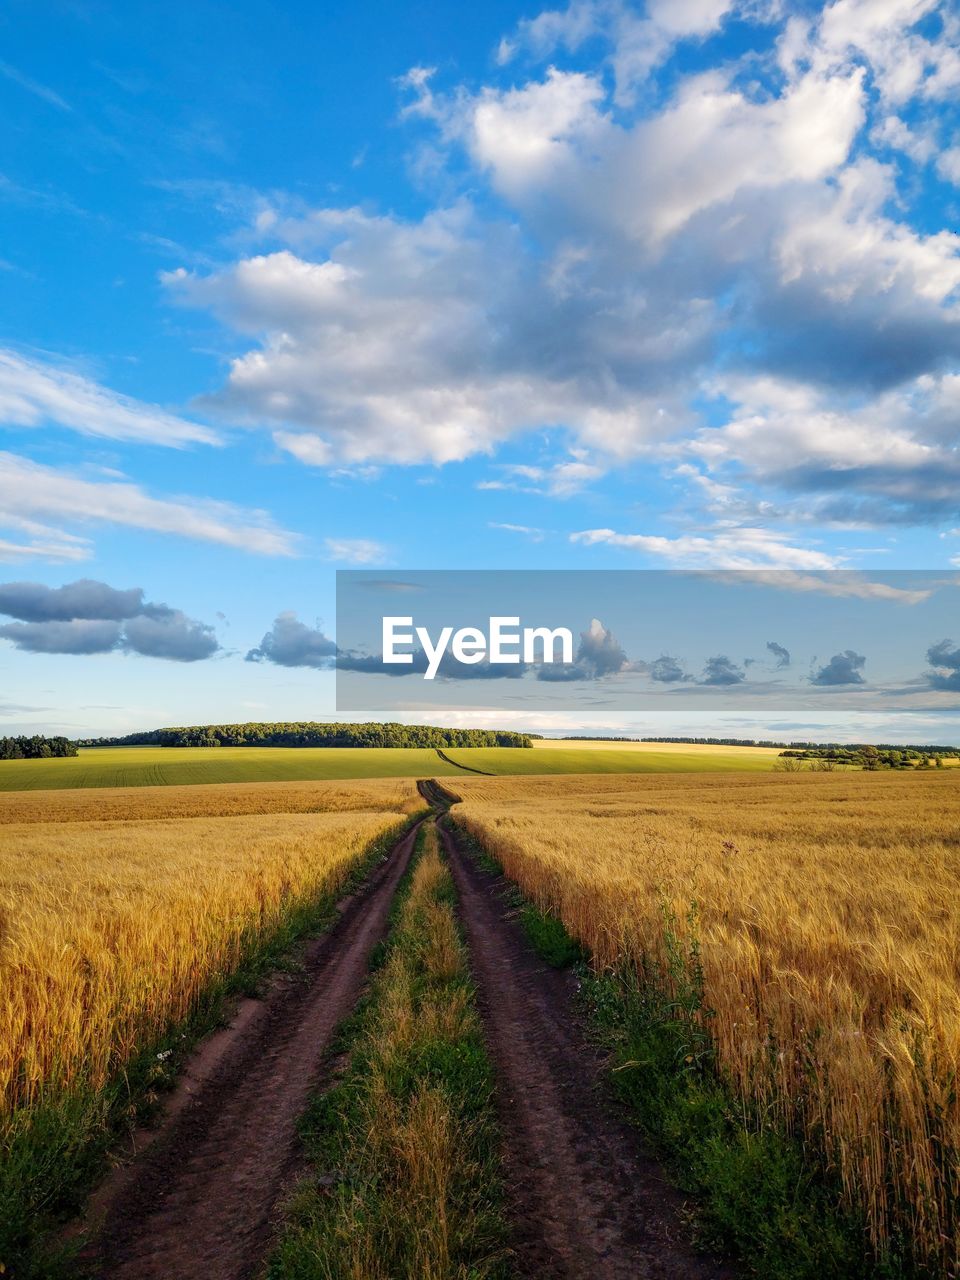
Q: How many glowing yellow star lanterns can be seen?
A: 0